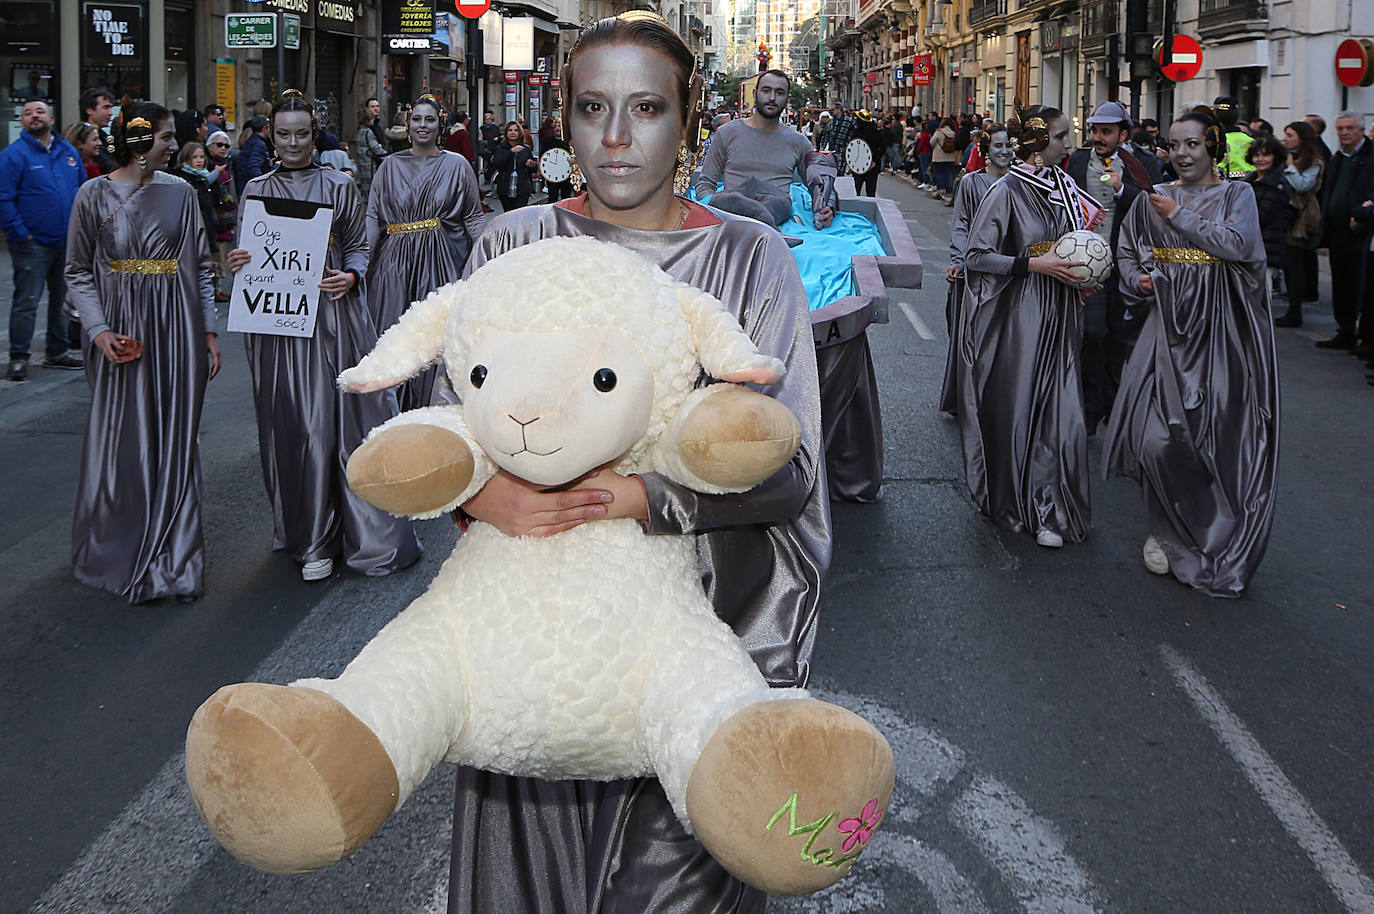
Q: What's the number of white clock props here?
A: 2